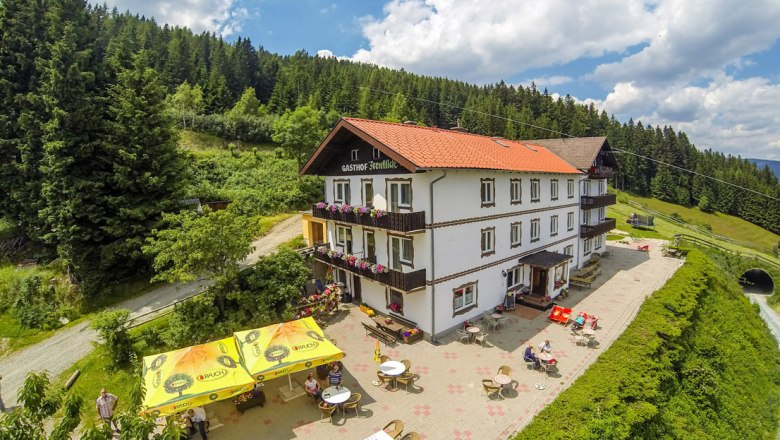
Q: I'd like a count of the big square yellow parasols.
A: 2